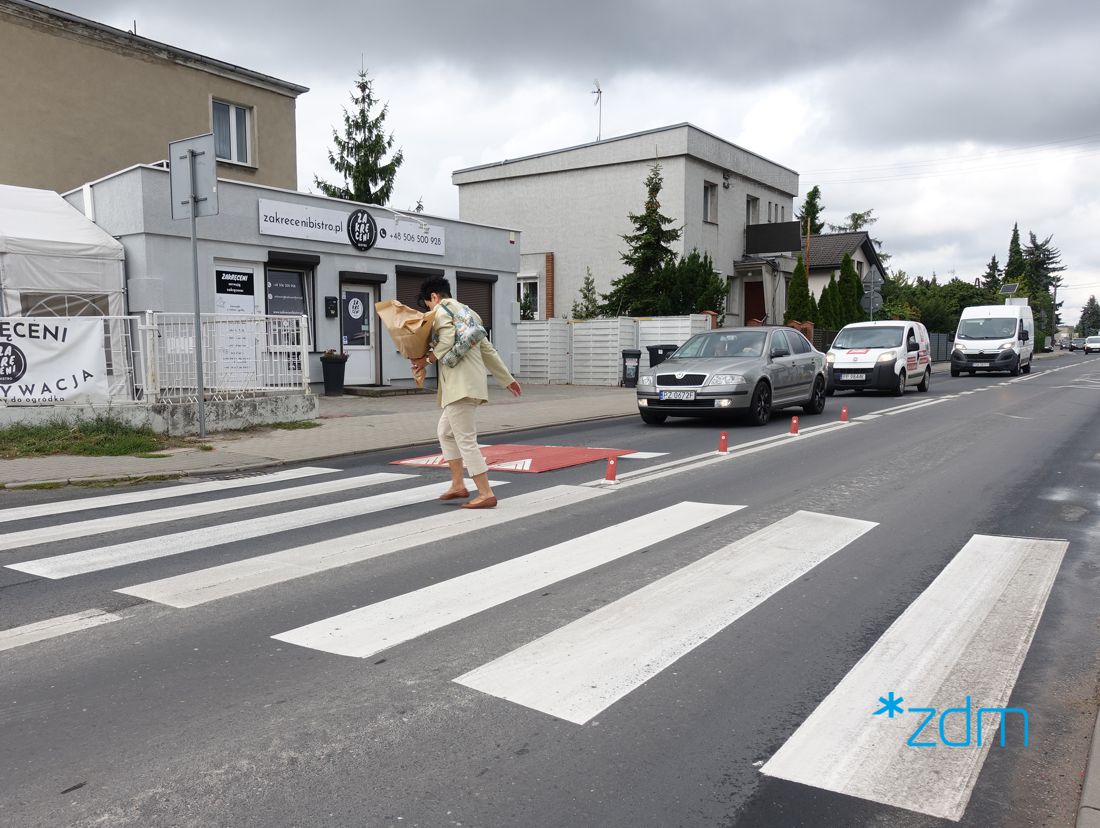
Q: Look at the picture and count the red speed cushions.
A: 1